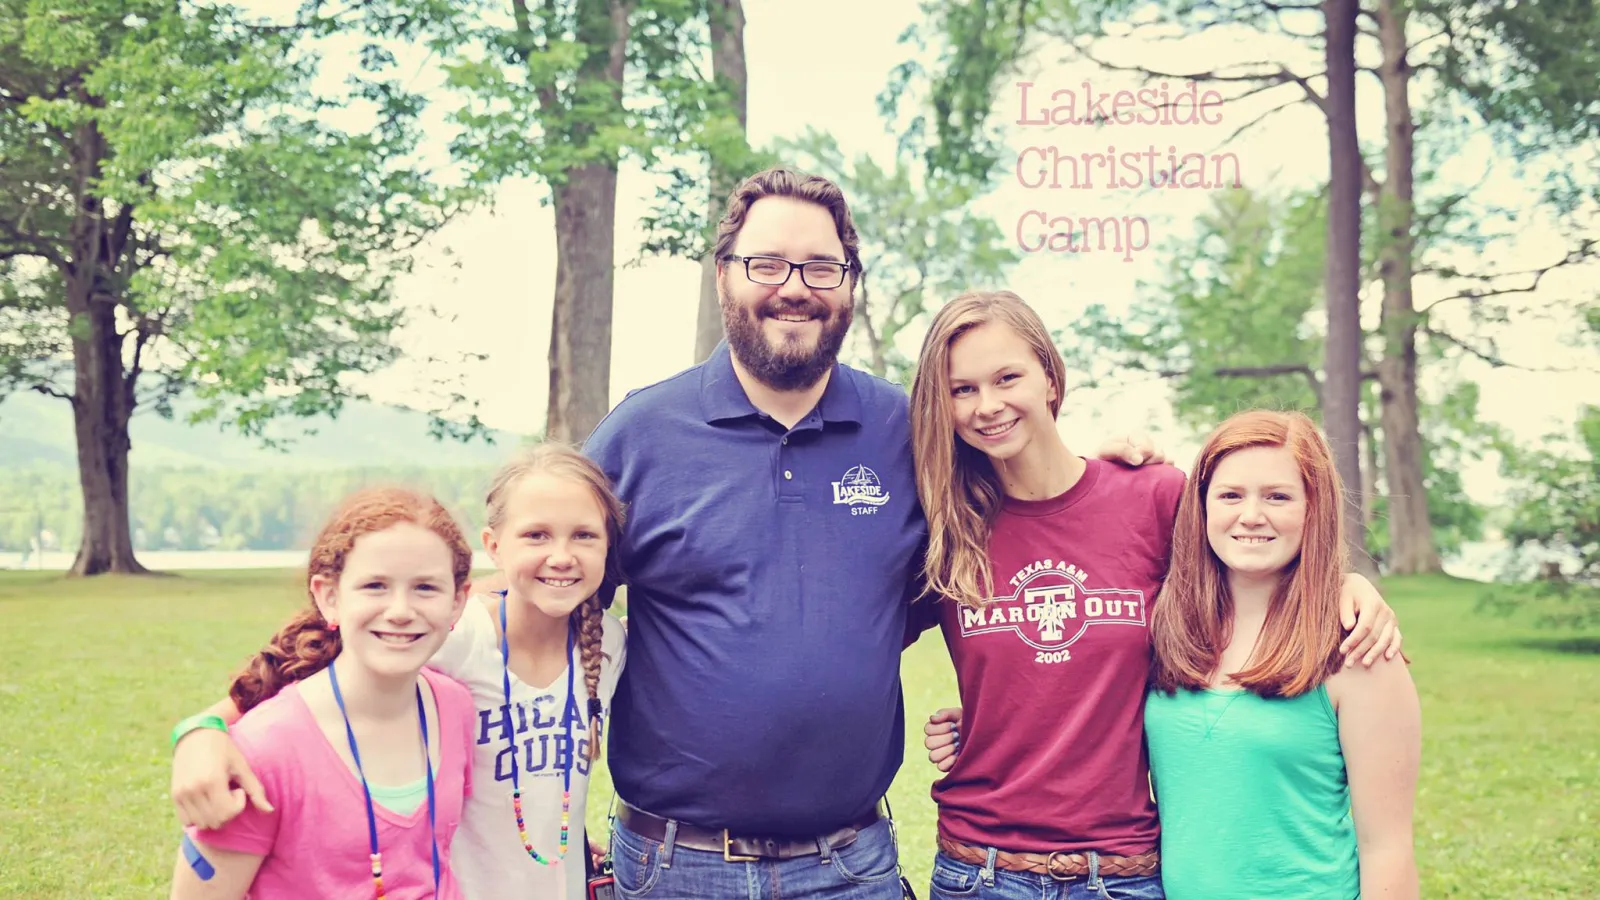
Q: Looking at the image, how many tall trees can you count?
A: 5